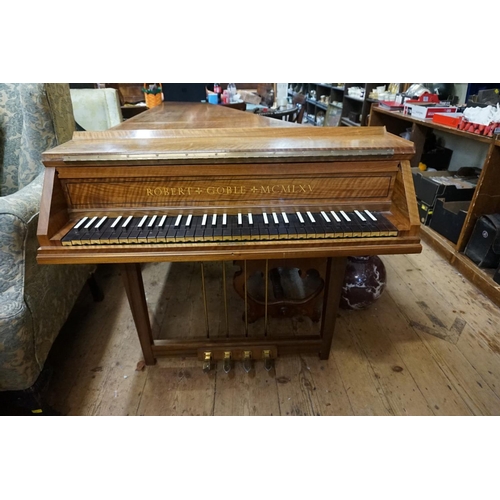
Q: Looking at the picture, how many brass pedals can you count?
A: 4